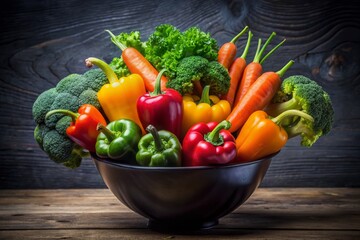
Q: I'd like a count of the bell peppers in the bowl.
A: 8